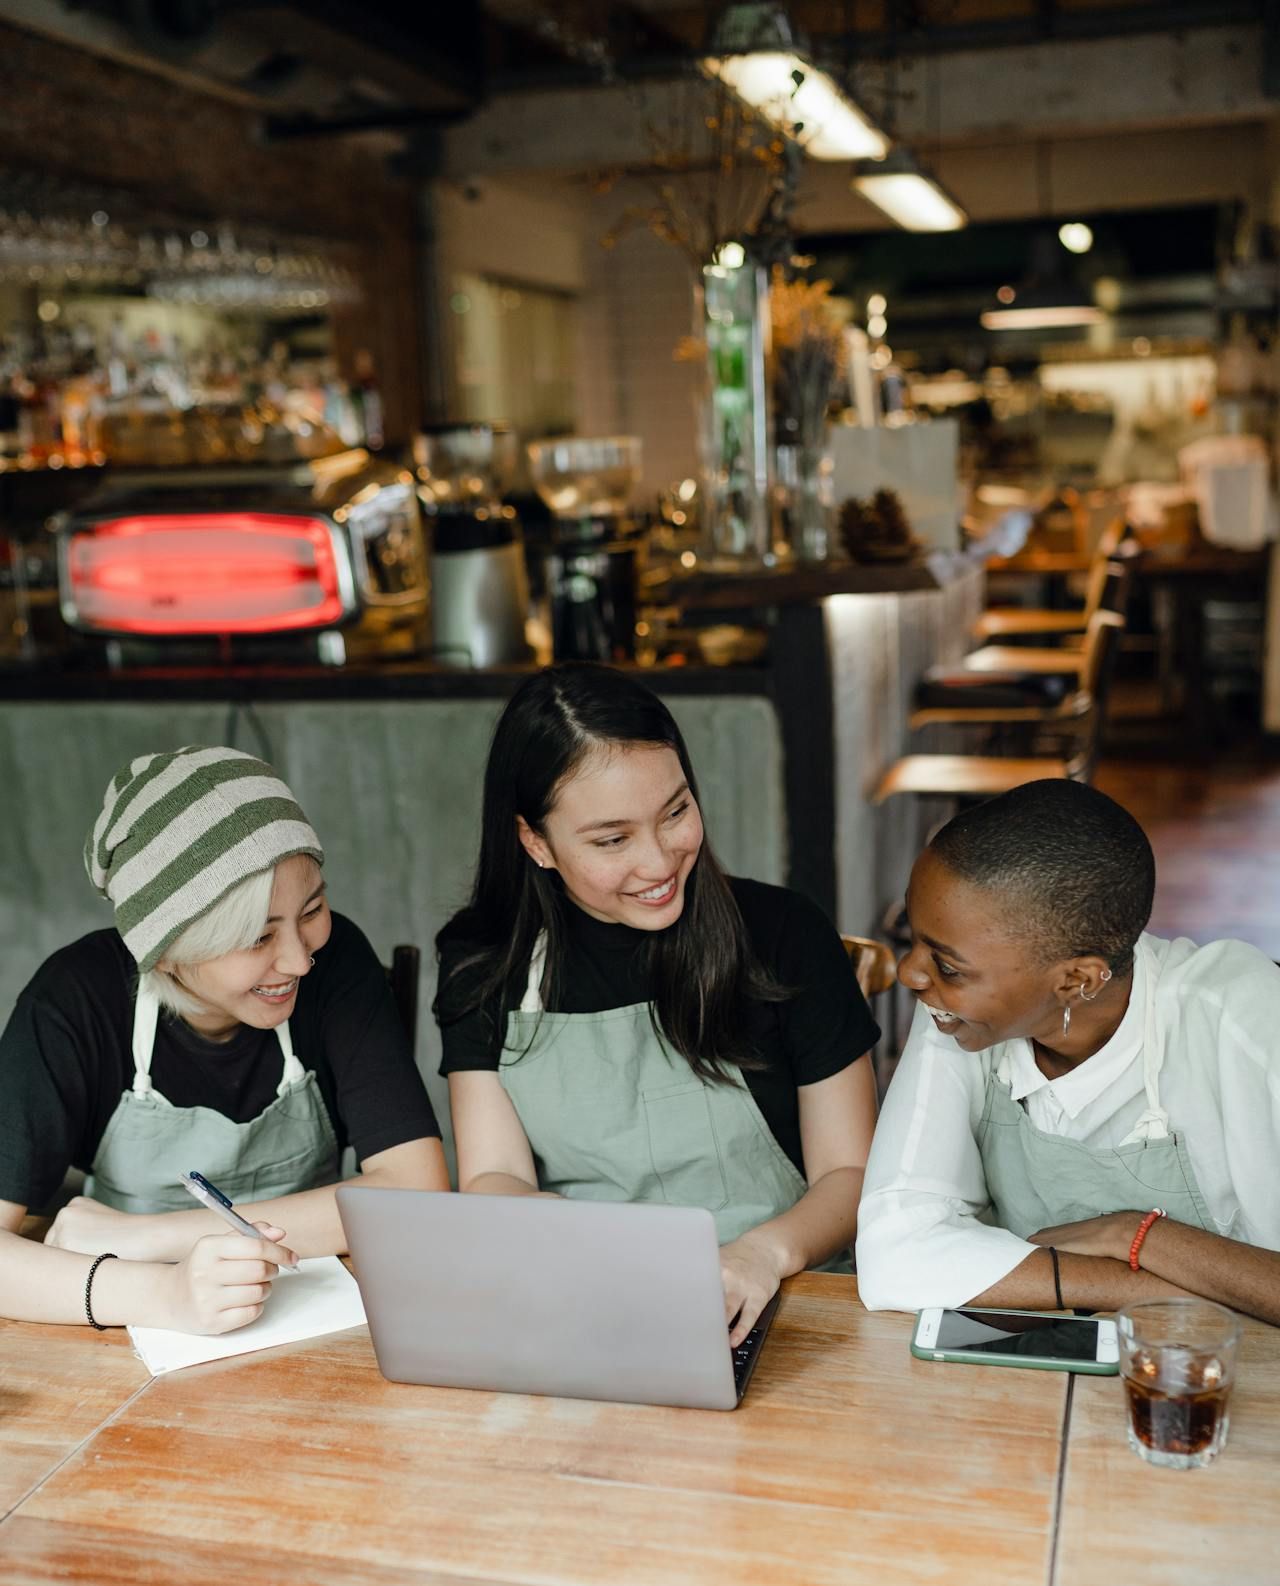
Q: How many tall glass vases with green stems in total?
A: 1